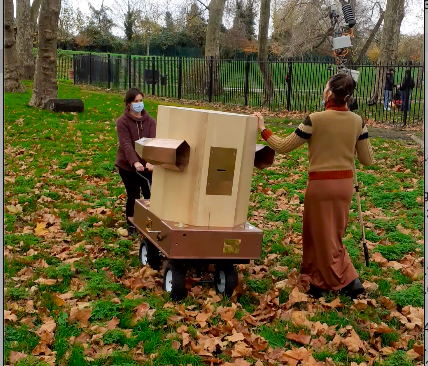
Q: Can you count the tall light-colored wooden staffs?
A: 1